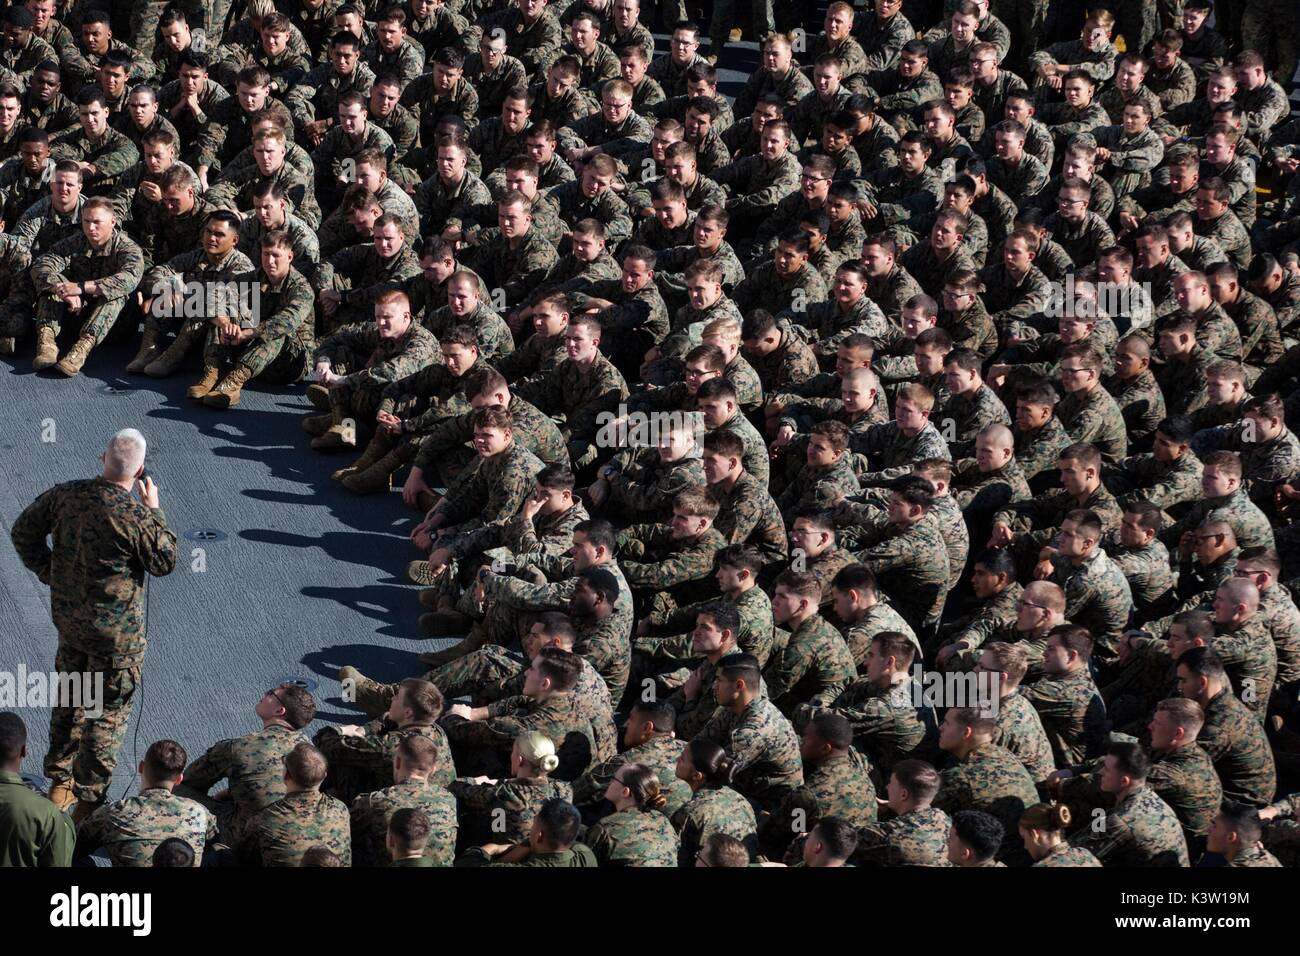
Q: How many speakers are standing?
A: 1